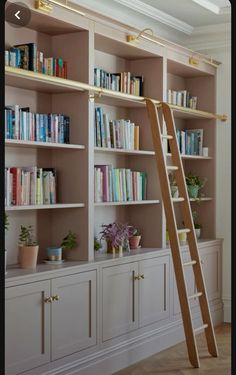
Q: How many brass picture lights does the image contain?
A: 3